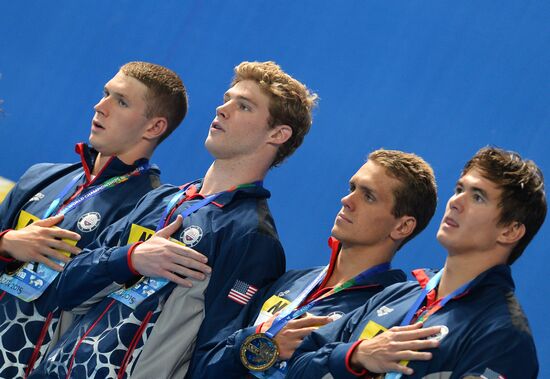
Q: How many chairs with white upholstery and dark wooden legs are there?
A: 0